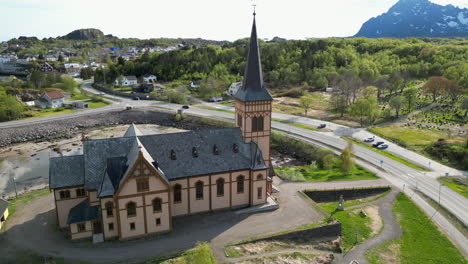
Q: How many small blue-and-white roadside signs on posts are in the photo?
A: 3